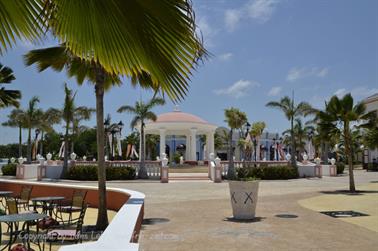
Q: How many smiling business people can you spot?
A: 0